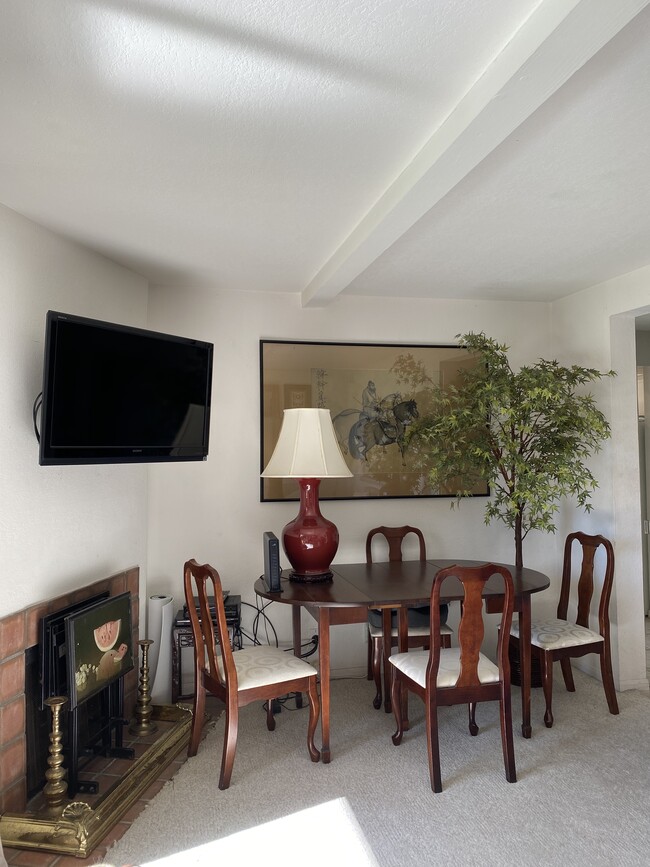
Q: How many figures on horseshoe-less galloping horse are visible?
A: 1